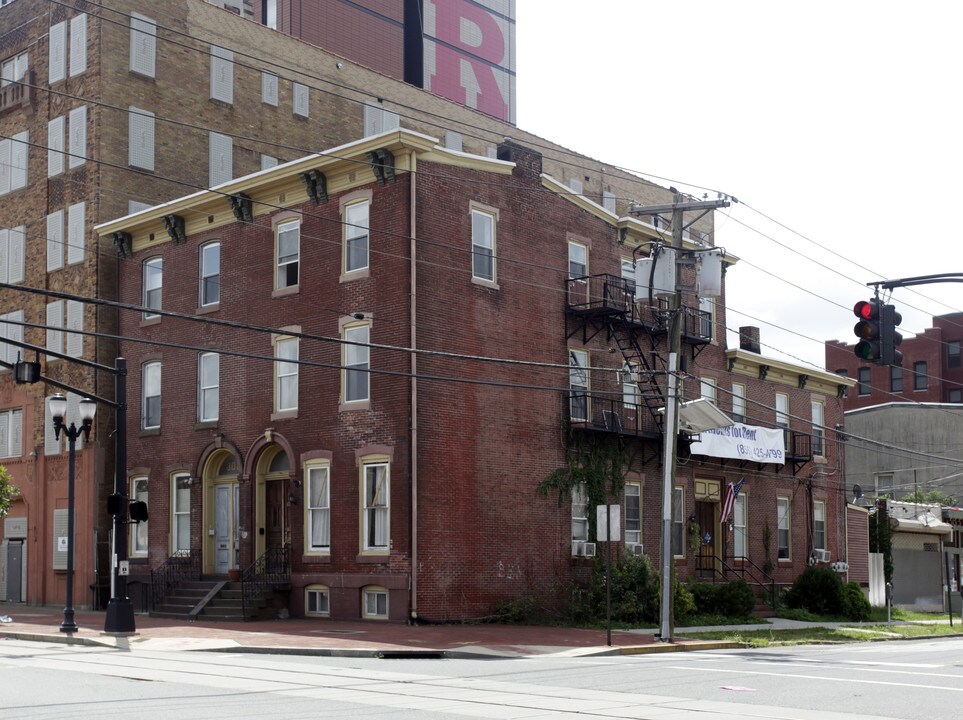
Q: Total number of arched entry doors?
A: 2